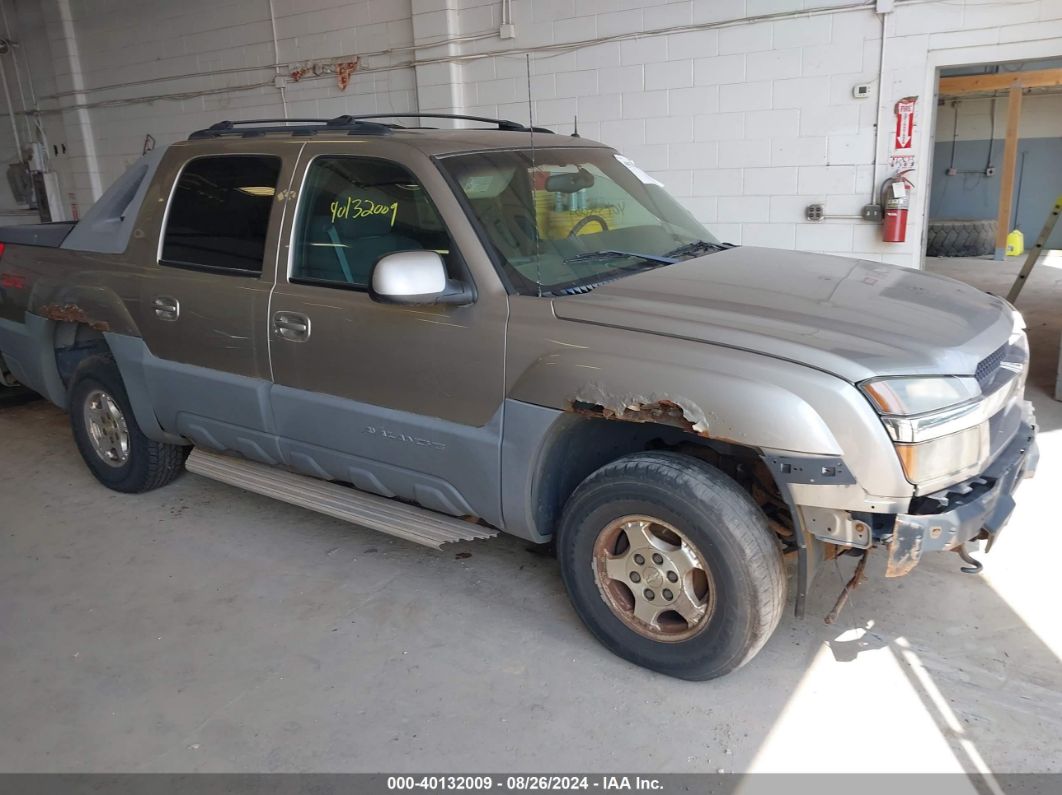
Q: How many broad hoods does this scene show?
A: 1